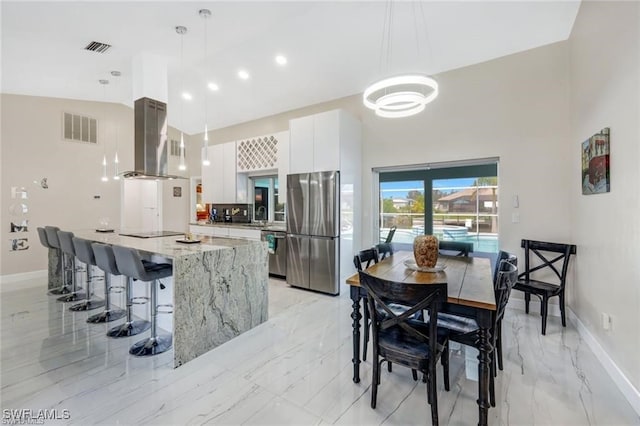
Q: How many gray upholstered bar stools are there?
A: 6